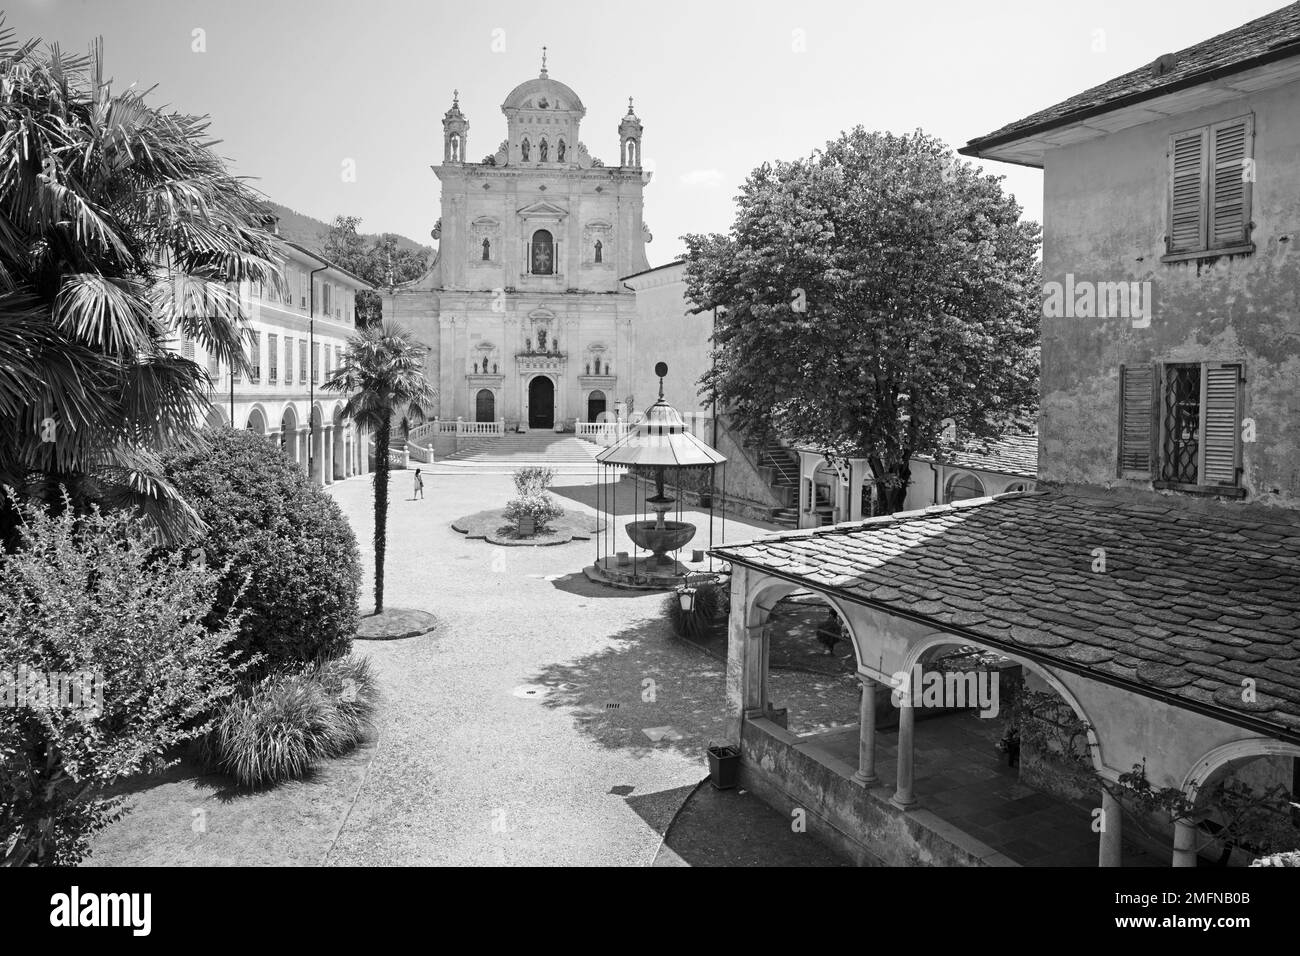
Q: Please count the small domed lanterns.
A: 2